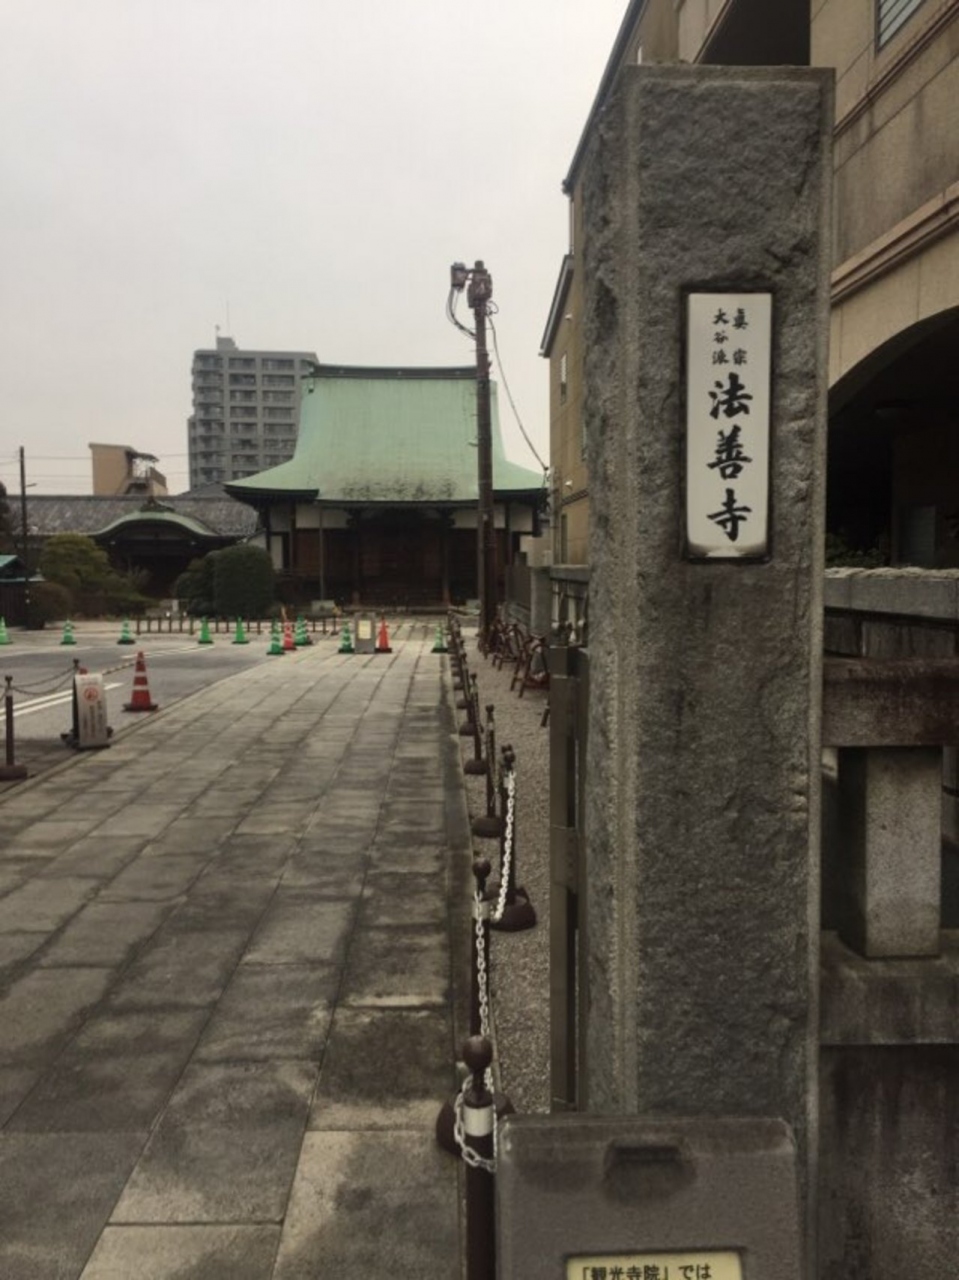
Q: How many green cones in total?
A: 9